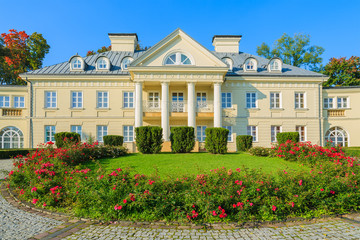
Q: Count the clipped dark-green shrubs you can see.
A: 7